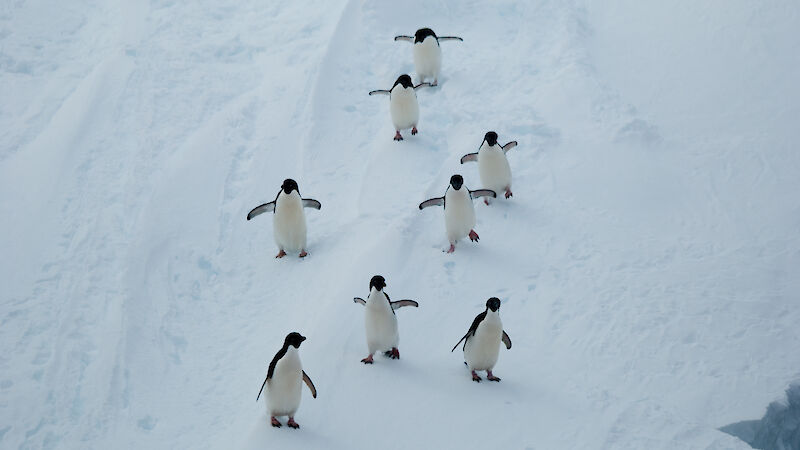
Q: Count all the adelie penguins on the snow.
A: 8